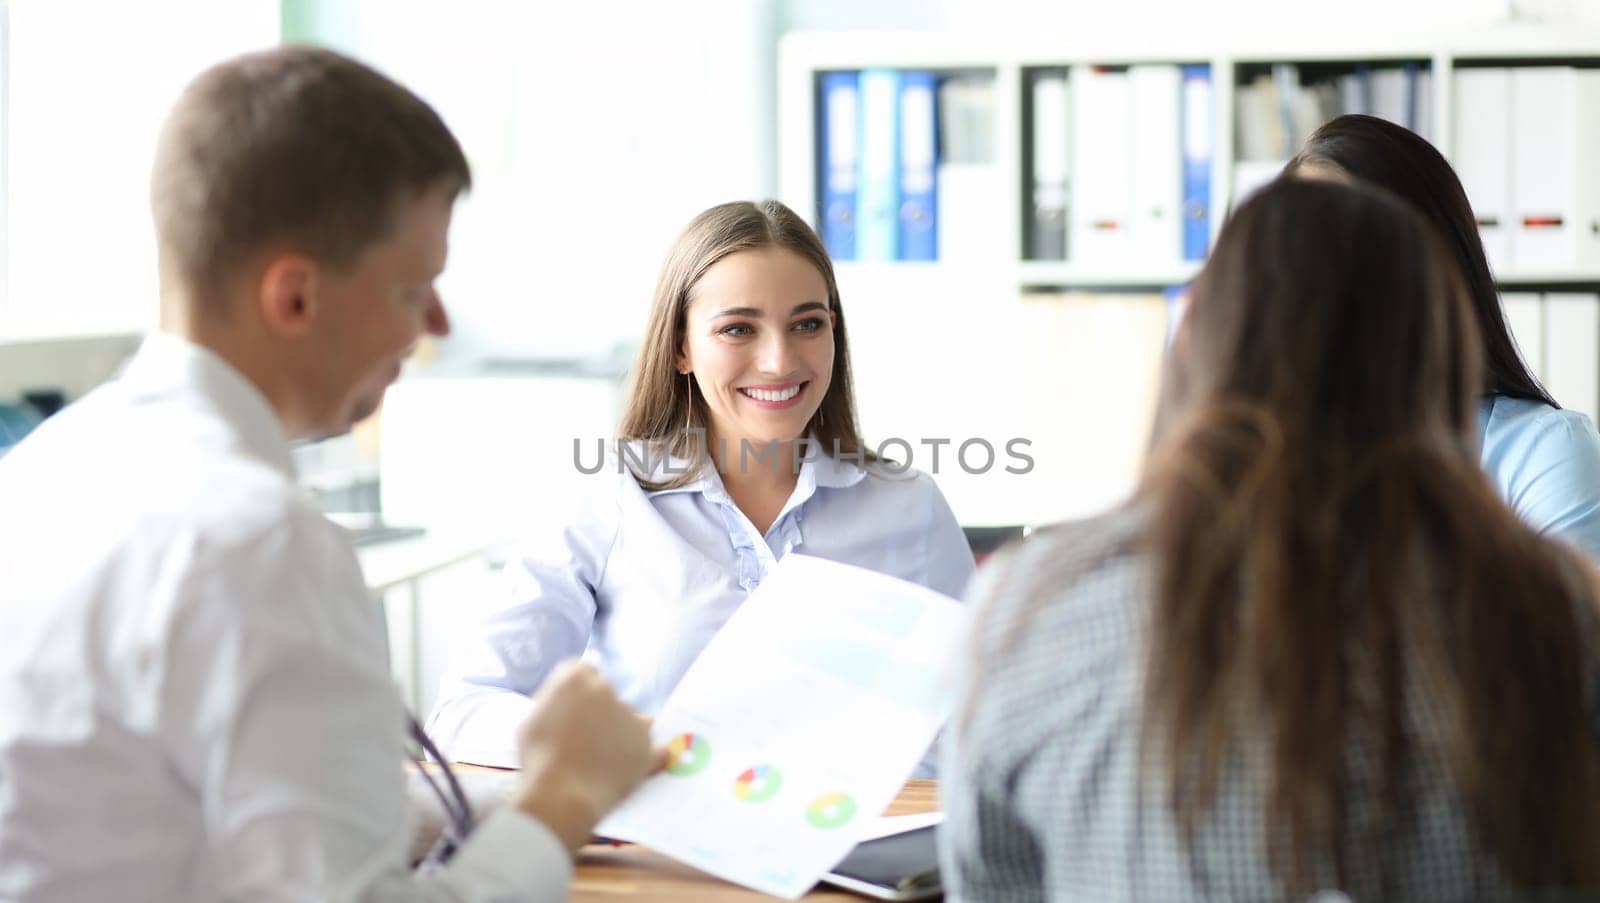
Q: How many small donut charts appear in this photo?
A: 3